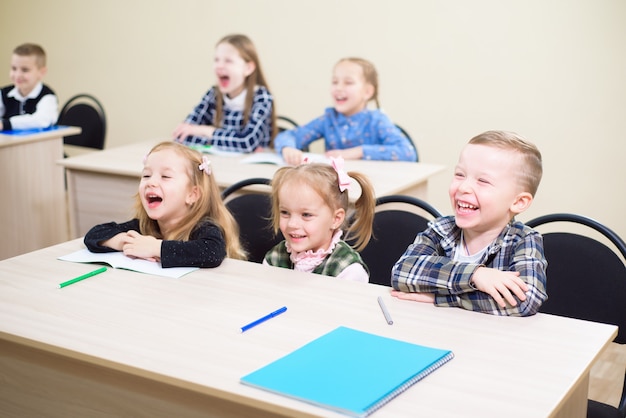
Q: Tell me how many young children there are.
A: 6